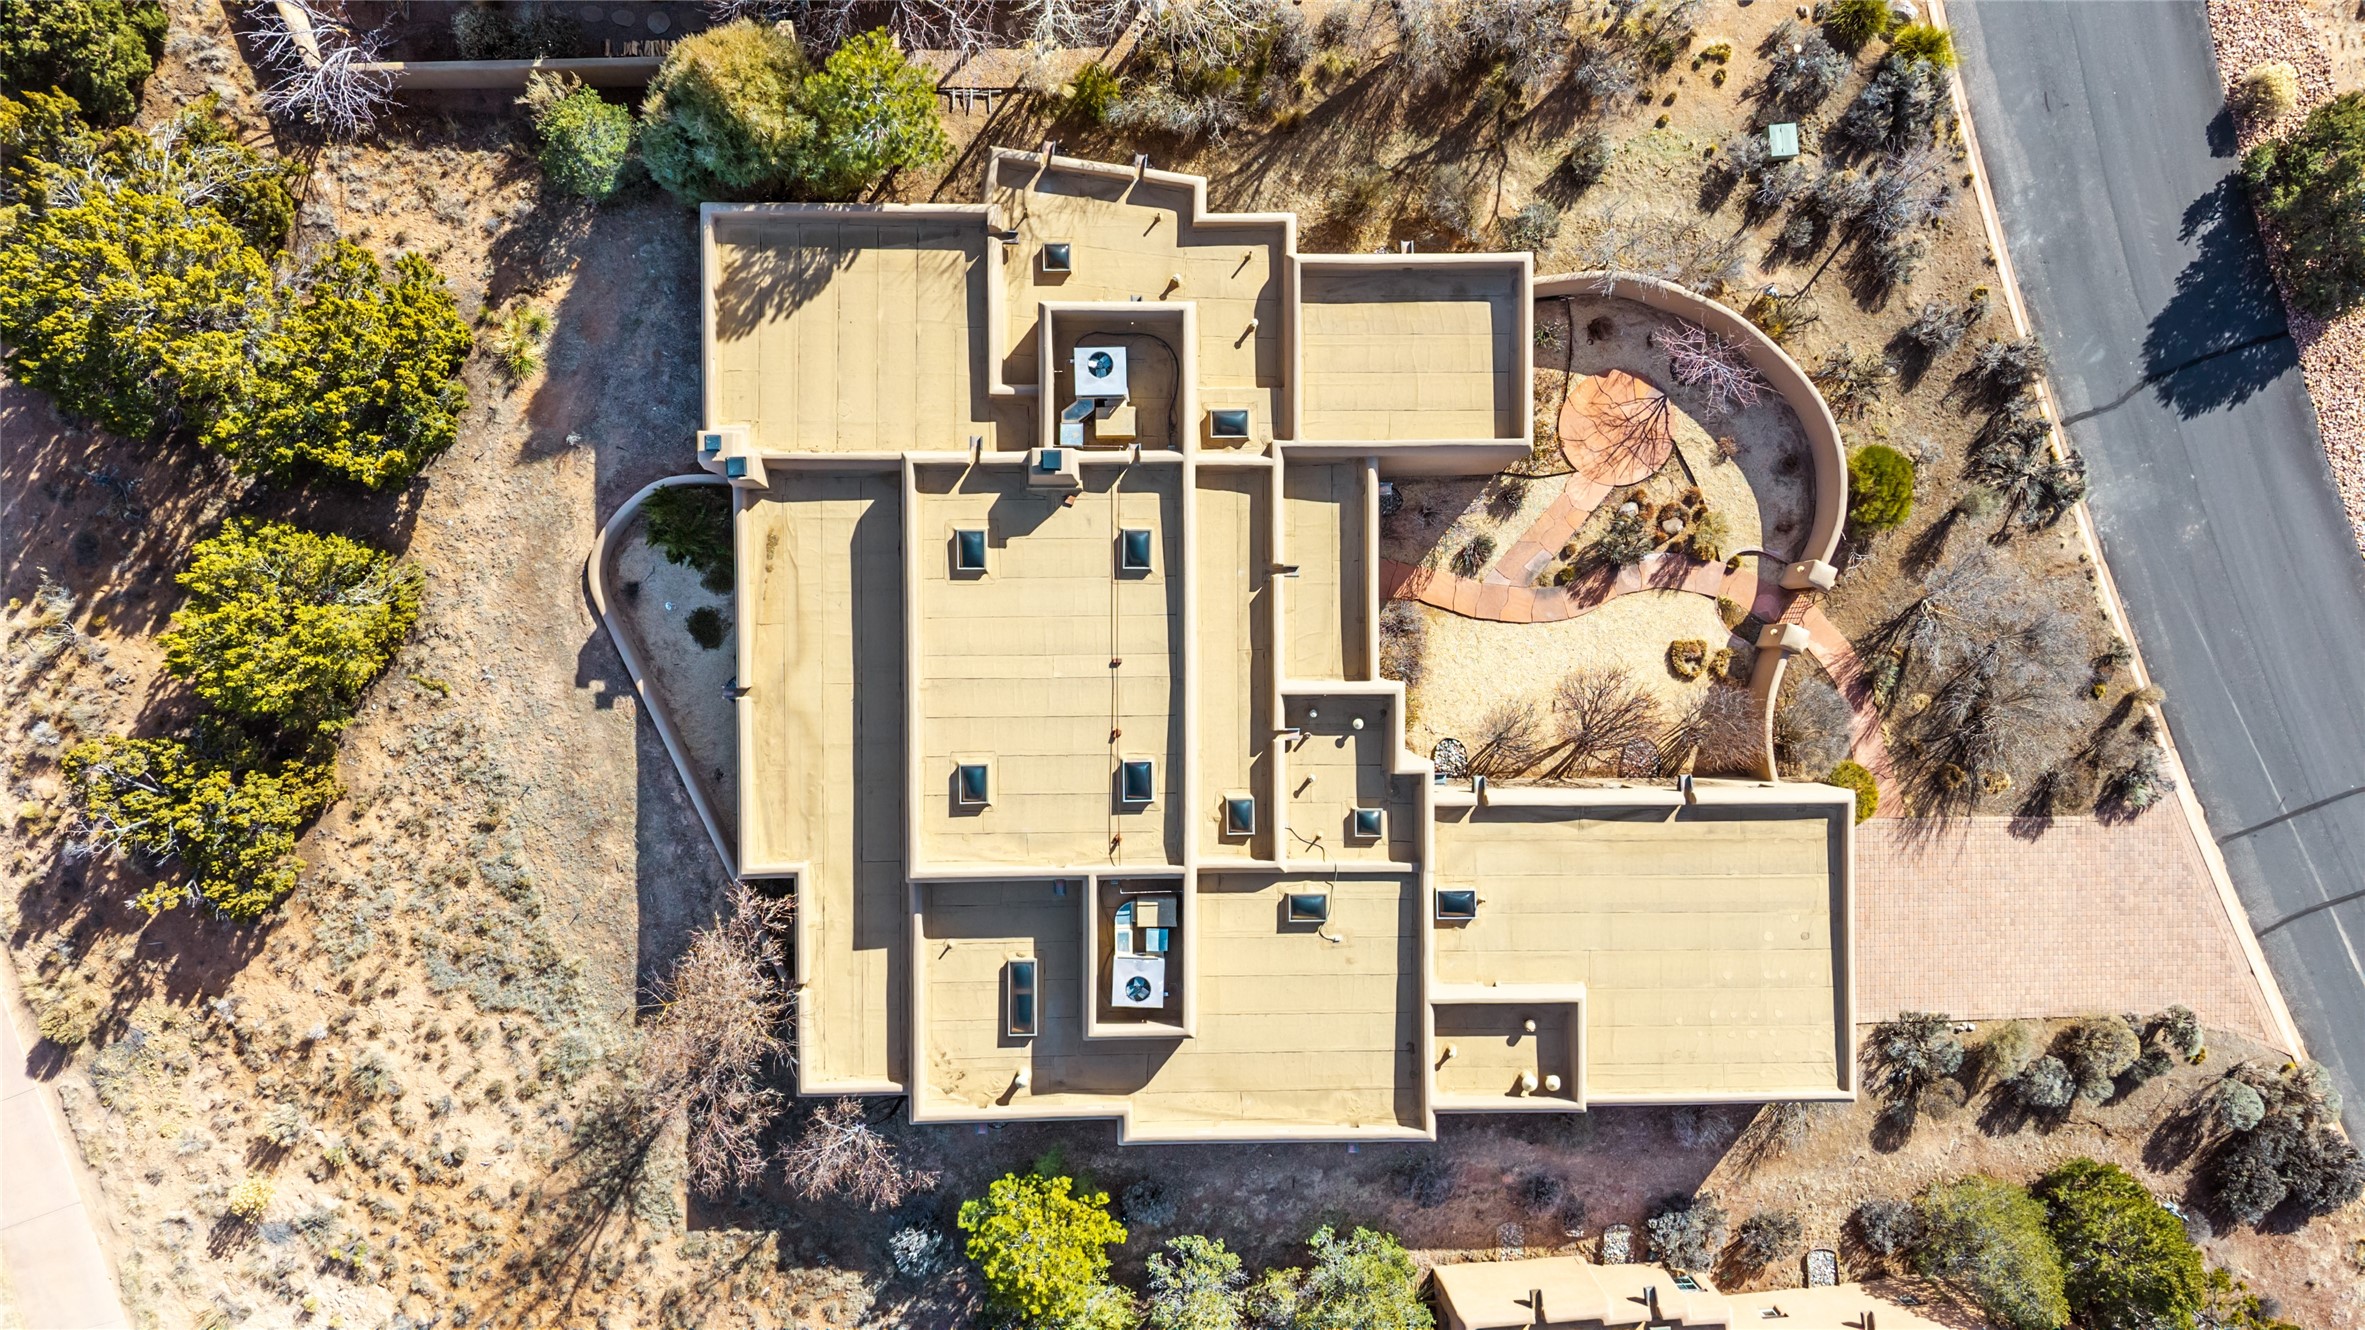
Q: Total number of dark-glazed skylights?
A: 11